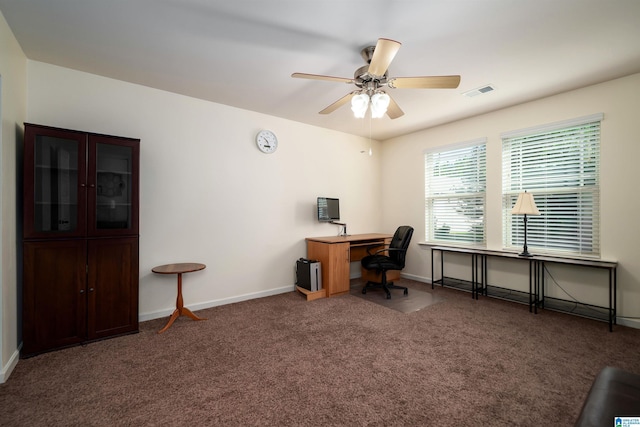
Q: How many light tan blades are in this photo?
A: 5